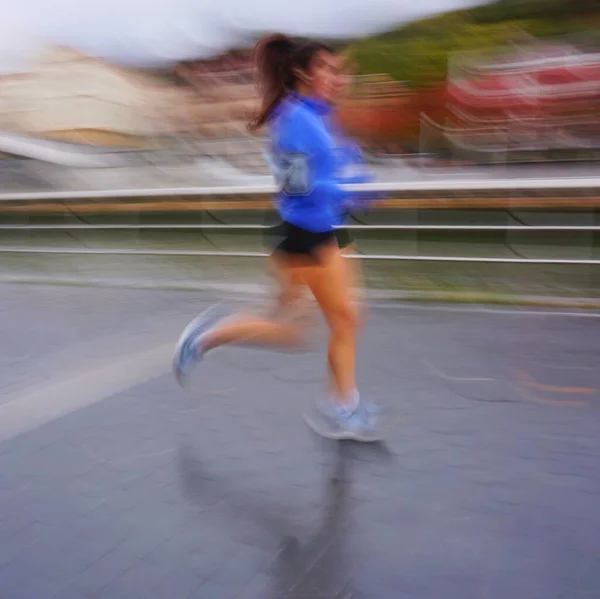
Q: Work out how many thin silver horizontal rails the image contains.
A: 2